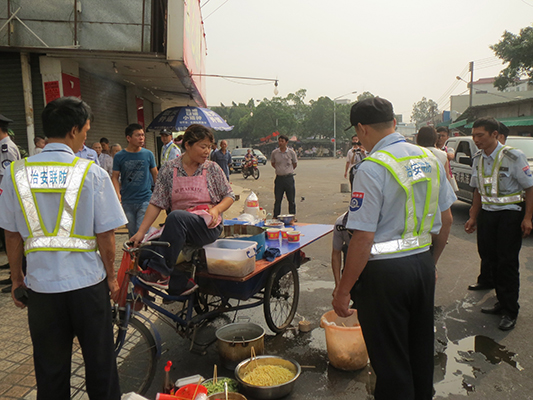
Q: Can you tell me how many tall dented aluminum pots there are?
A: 1